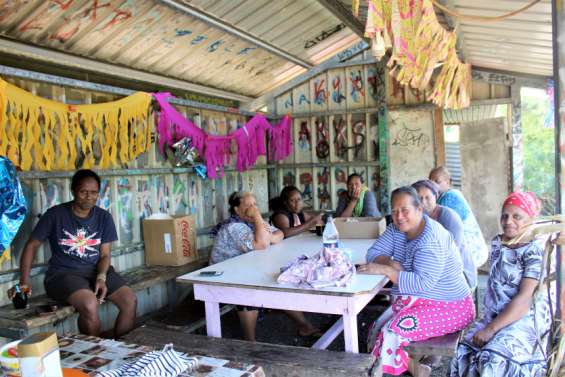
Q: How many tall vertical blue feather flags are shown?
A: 0